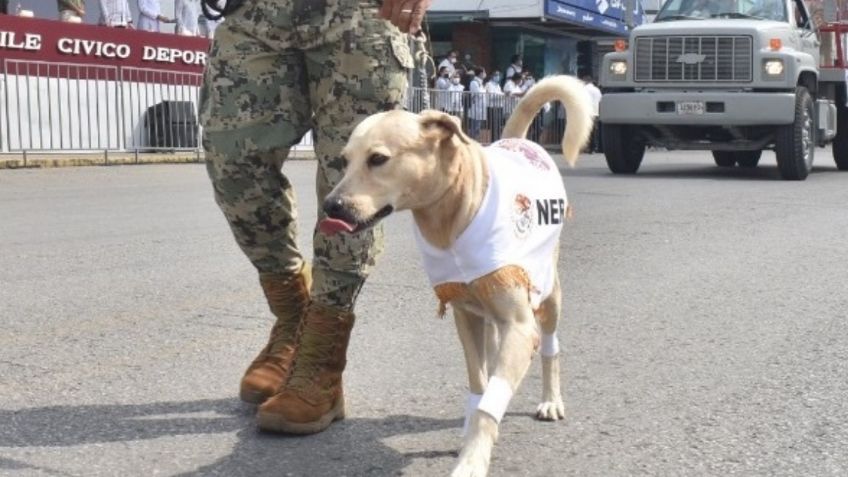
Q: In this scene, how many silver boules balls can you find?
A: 0